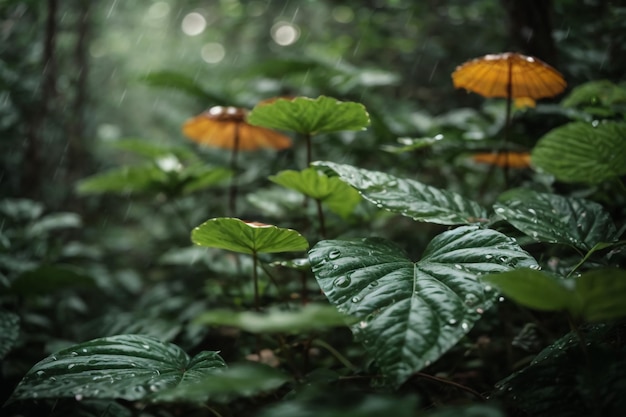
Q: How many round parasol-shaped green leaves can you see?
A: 3